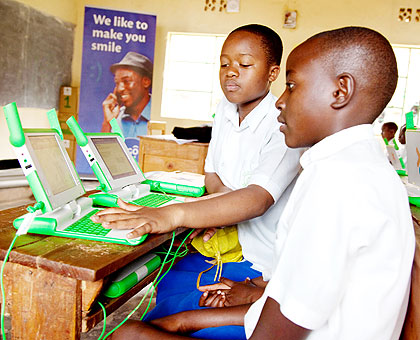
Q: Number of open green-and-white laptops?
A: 4